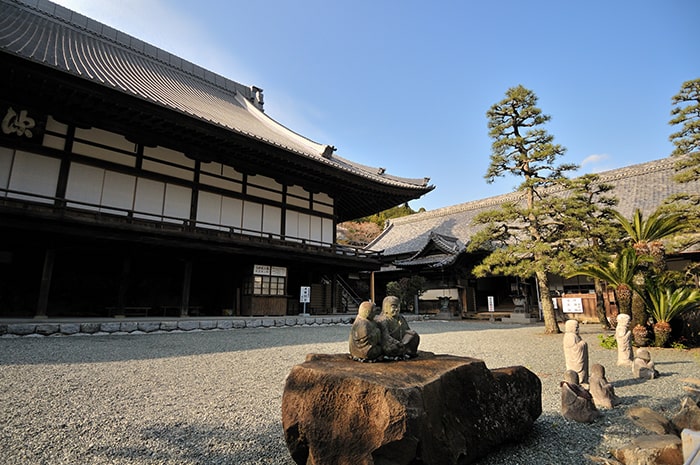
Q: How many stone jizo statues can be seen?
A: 7